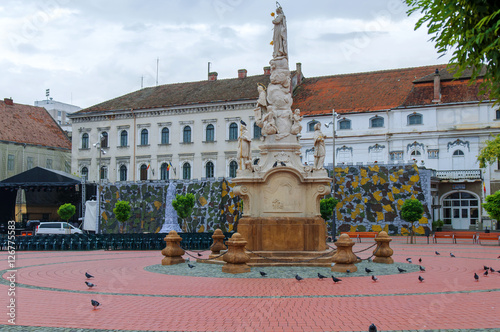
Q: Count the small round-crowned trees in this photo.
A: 6